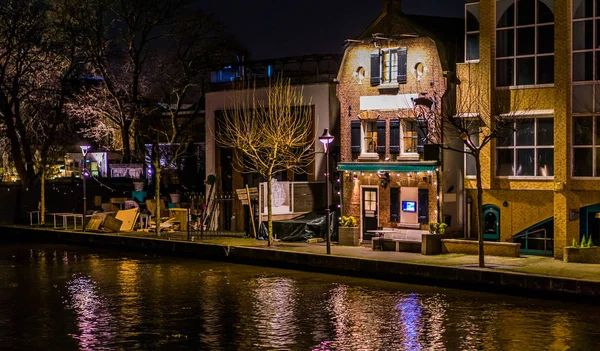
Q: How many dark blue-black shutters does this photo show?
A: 8